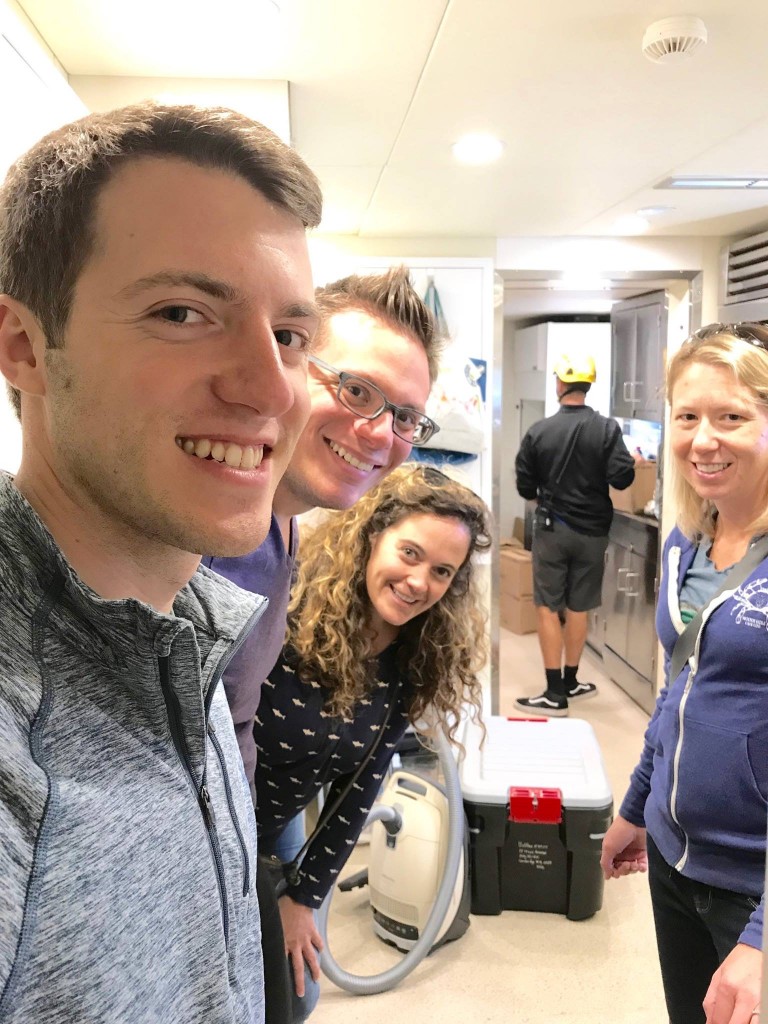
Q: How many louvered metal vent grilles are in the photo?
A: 1